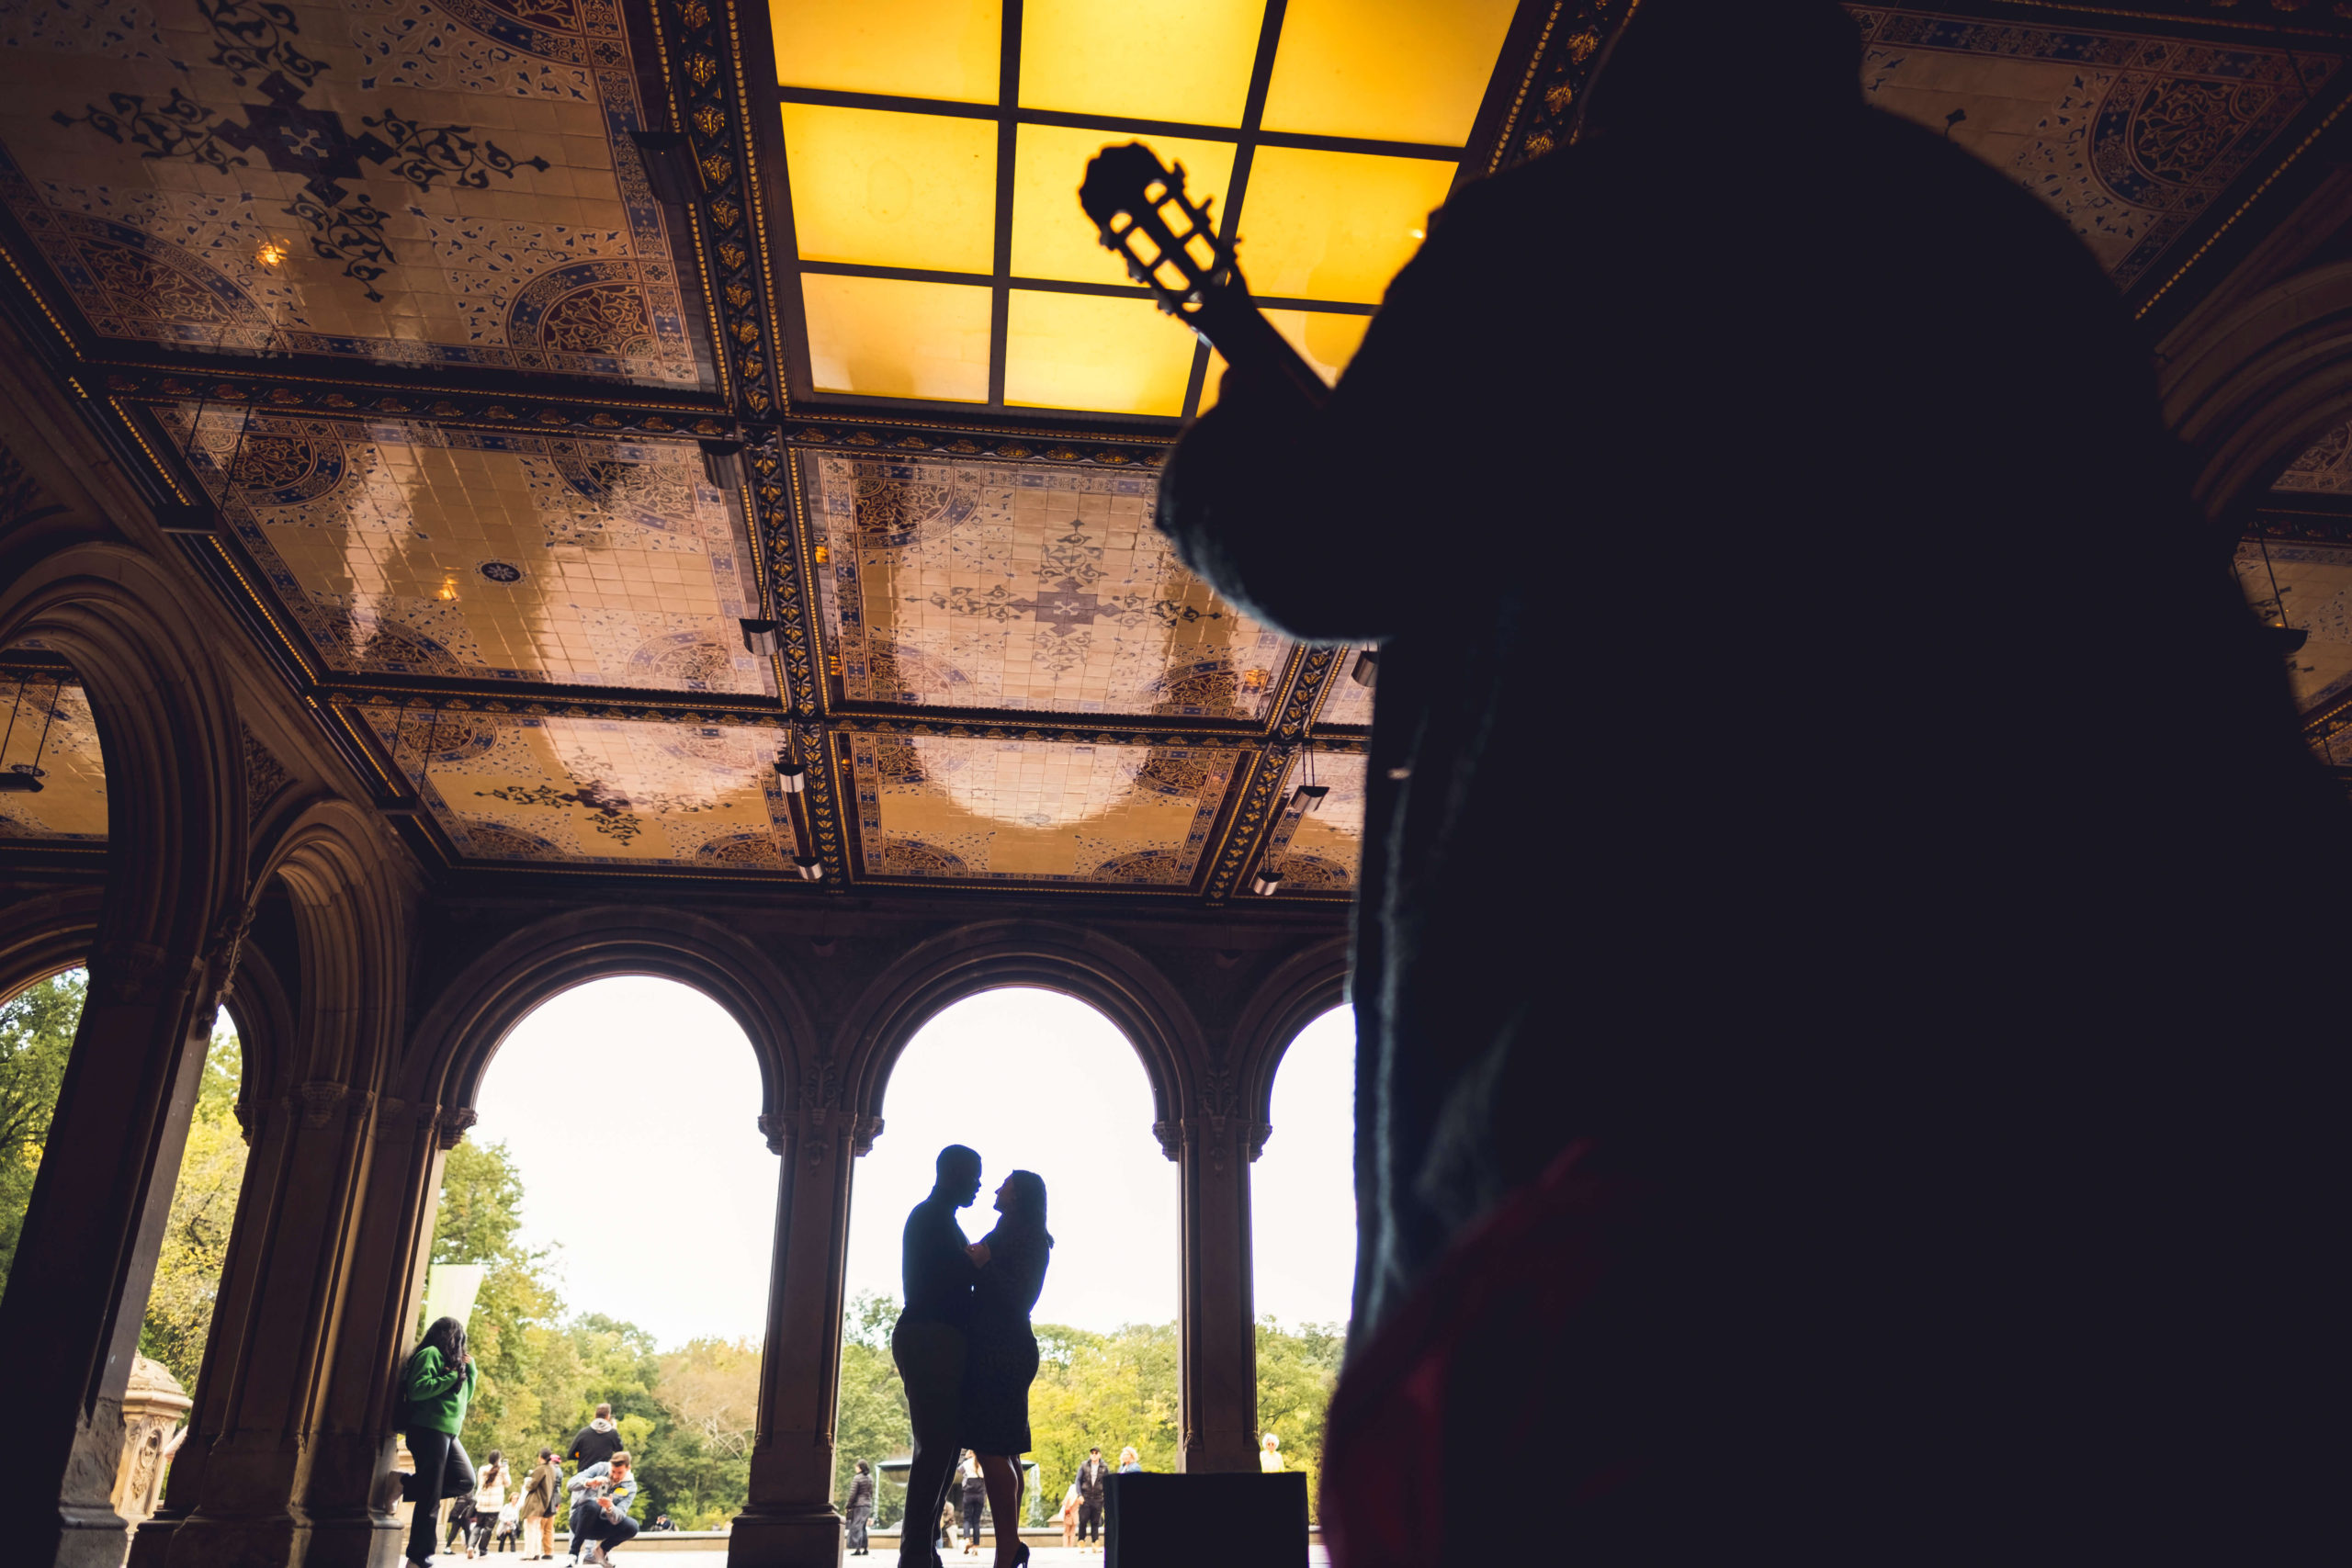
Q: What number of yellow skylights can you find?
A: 9